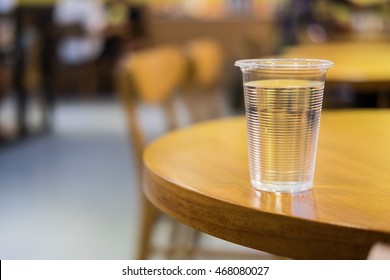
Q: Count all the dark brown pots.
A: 0